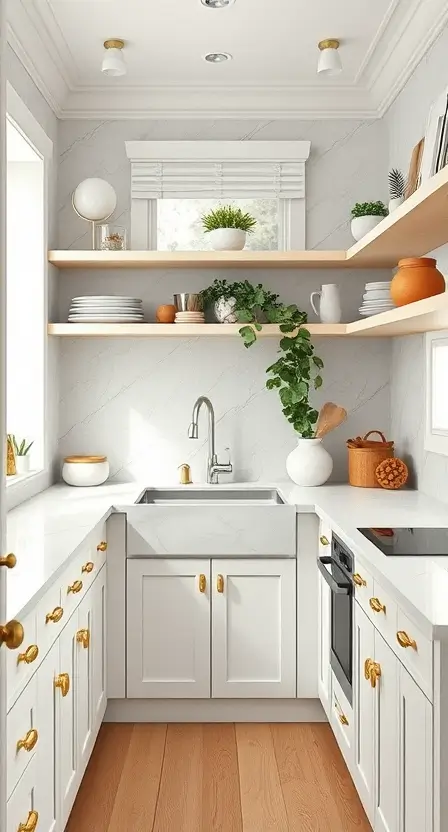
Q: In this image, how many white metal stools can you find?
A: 0